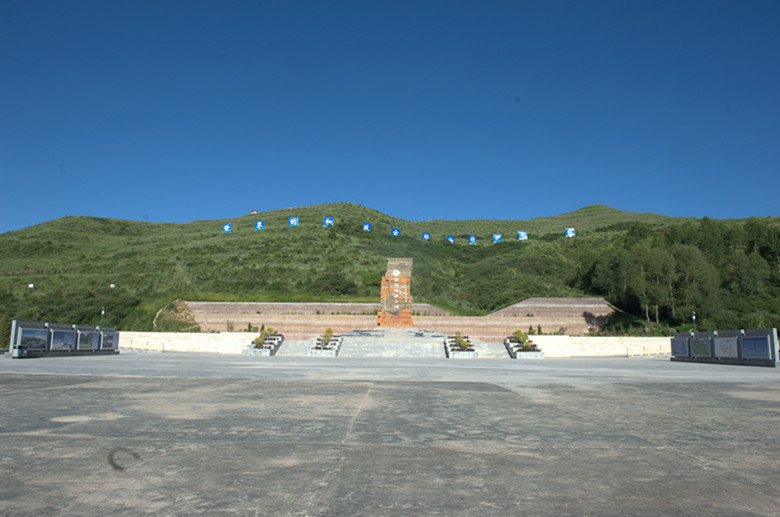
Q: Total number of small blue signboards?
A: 12